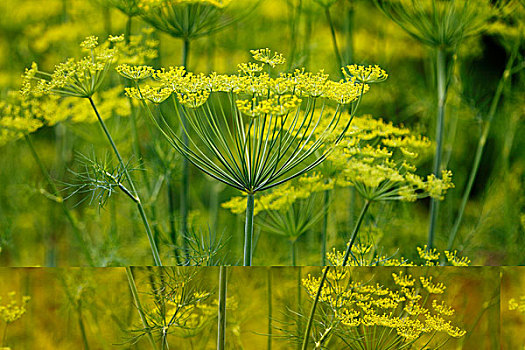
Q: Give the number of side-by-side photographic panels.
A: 2